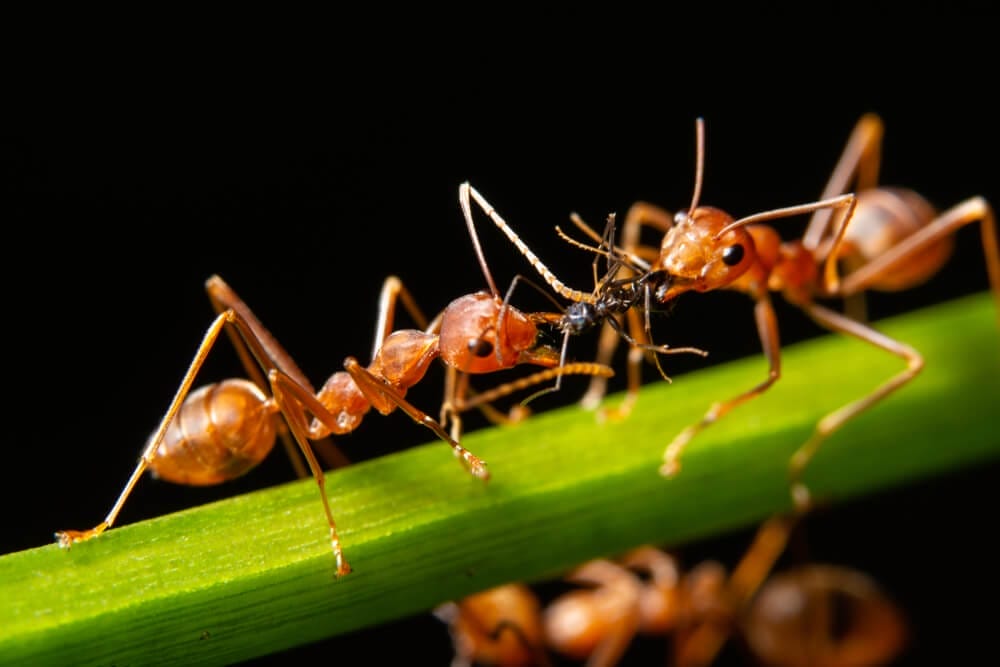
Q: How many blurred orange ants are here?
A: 1